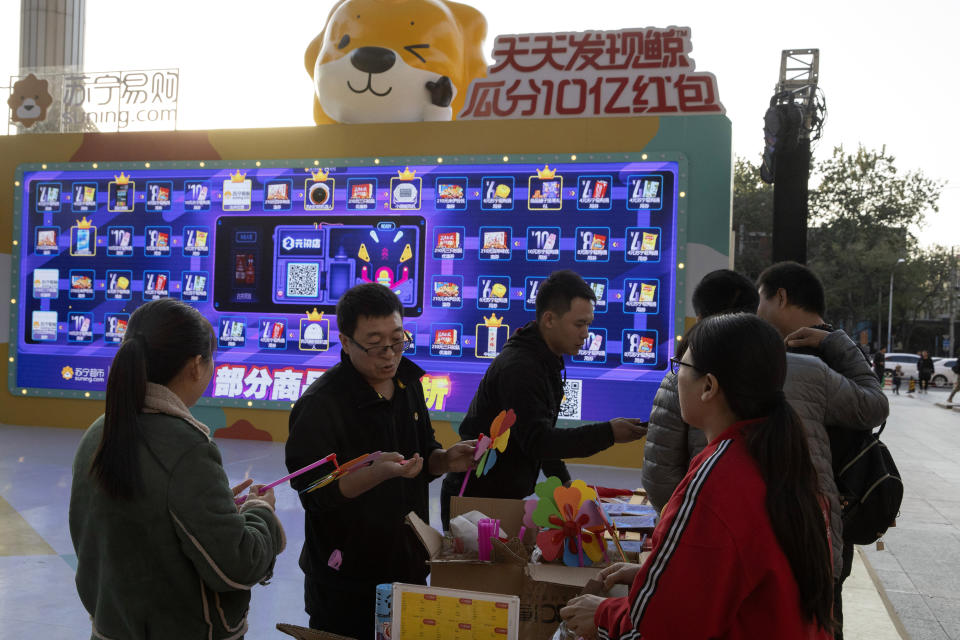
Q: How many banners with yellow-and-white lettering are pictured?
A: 1